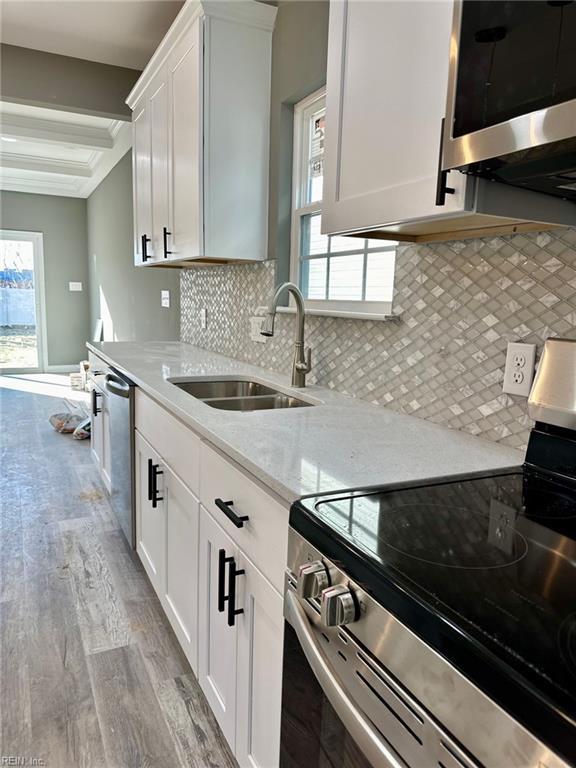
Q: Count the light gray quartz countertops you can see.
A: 1